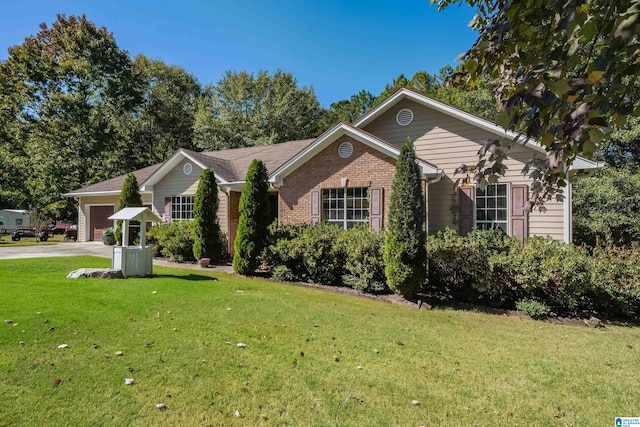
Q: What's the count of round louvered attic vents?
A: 3